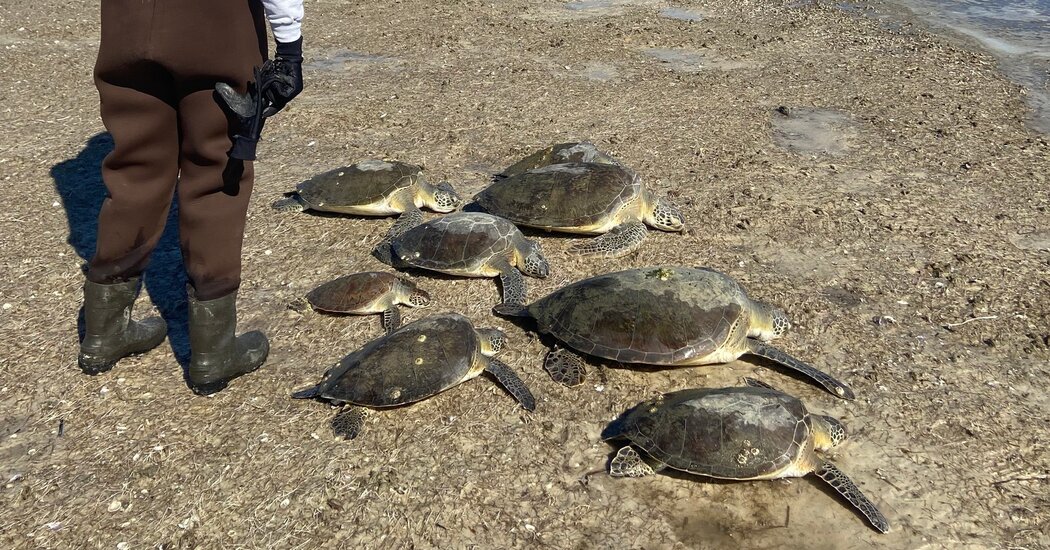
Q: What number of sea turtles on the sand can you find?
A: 8